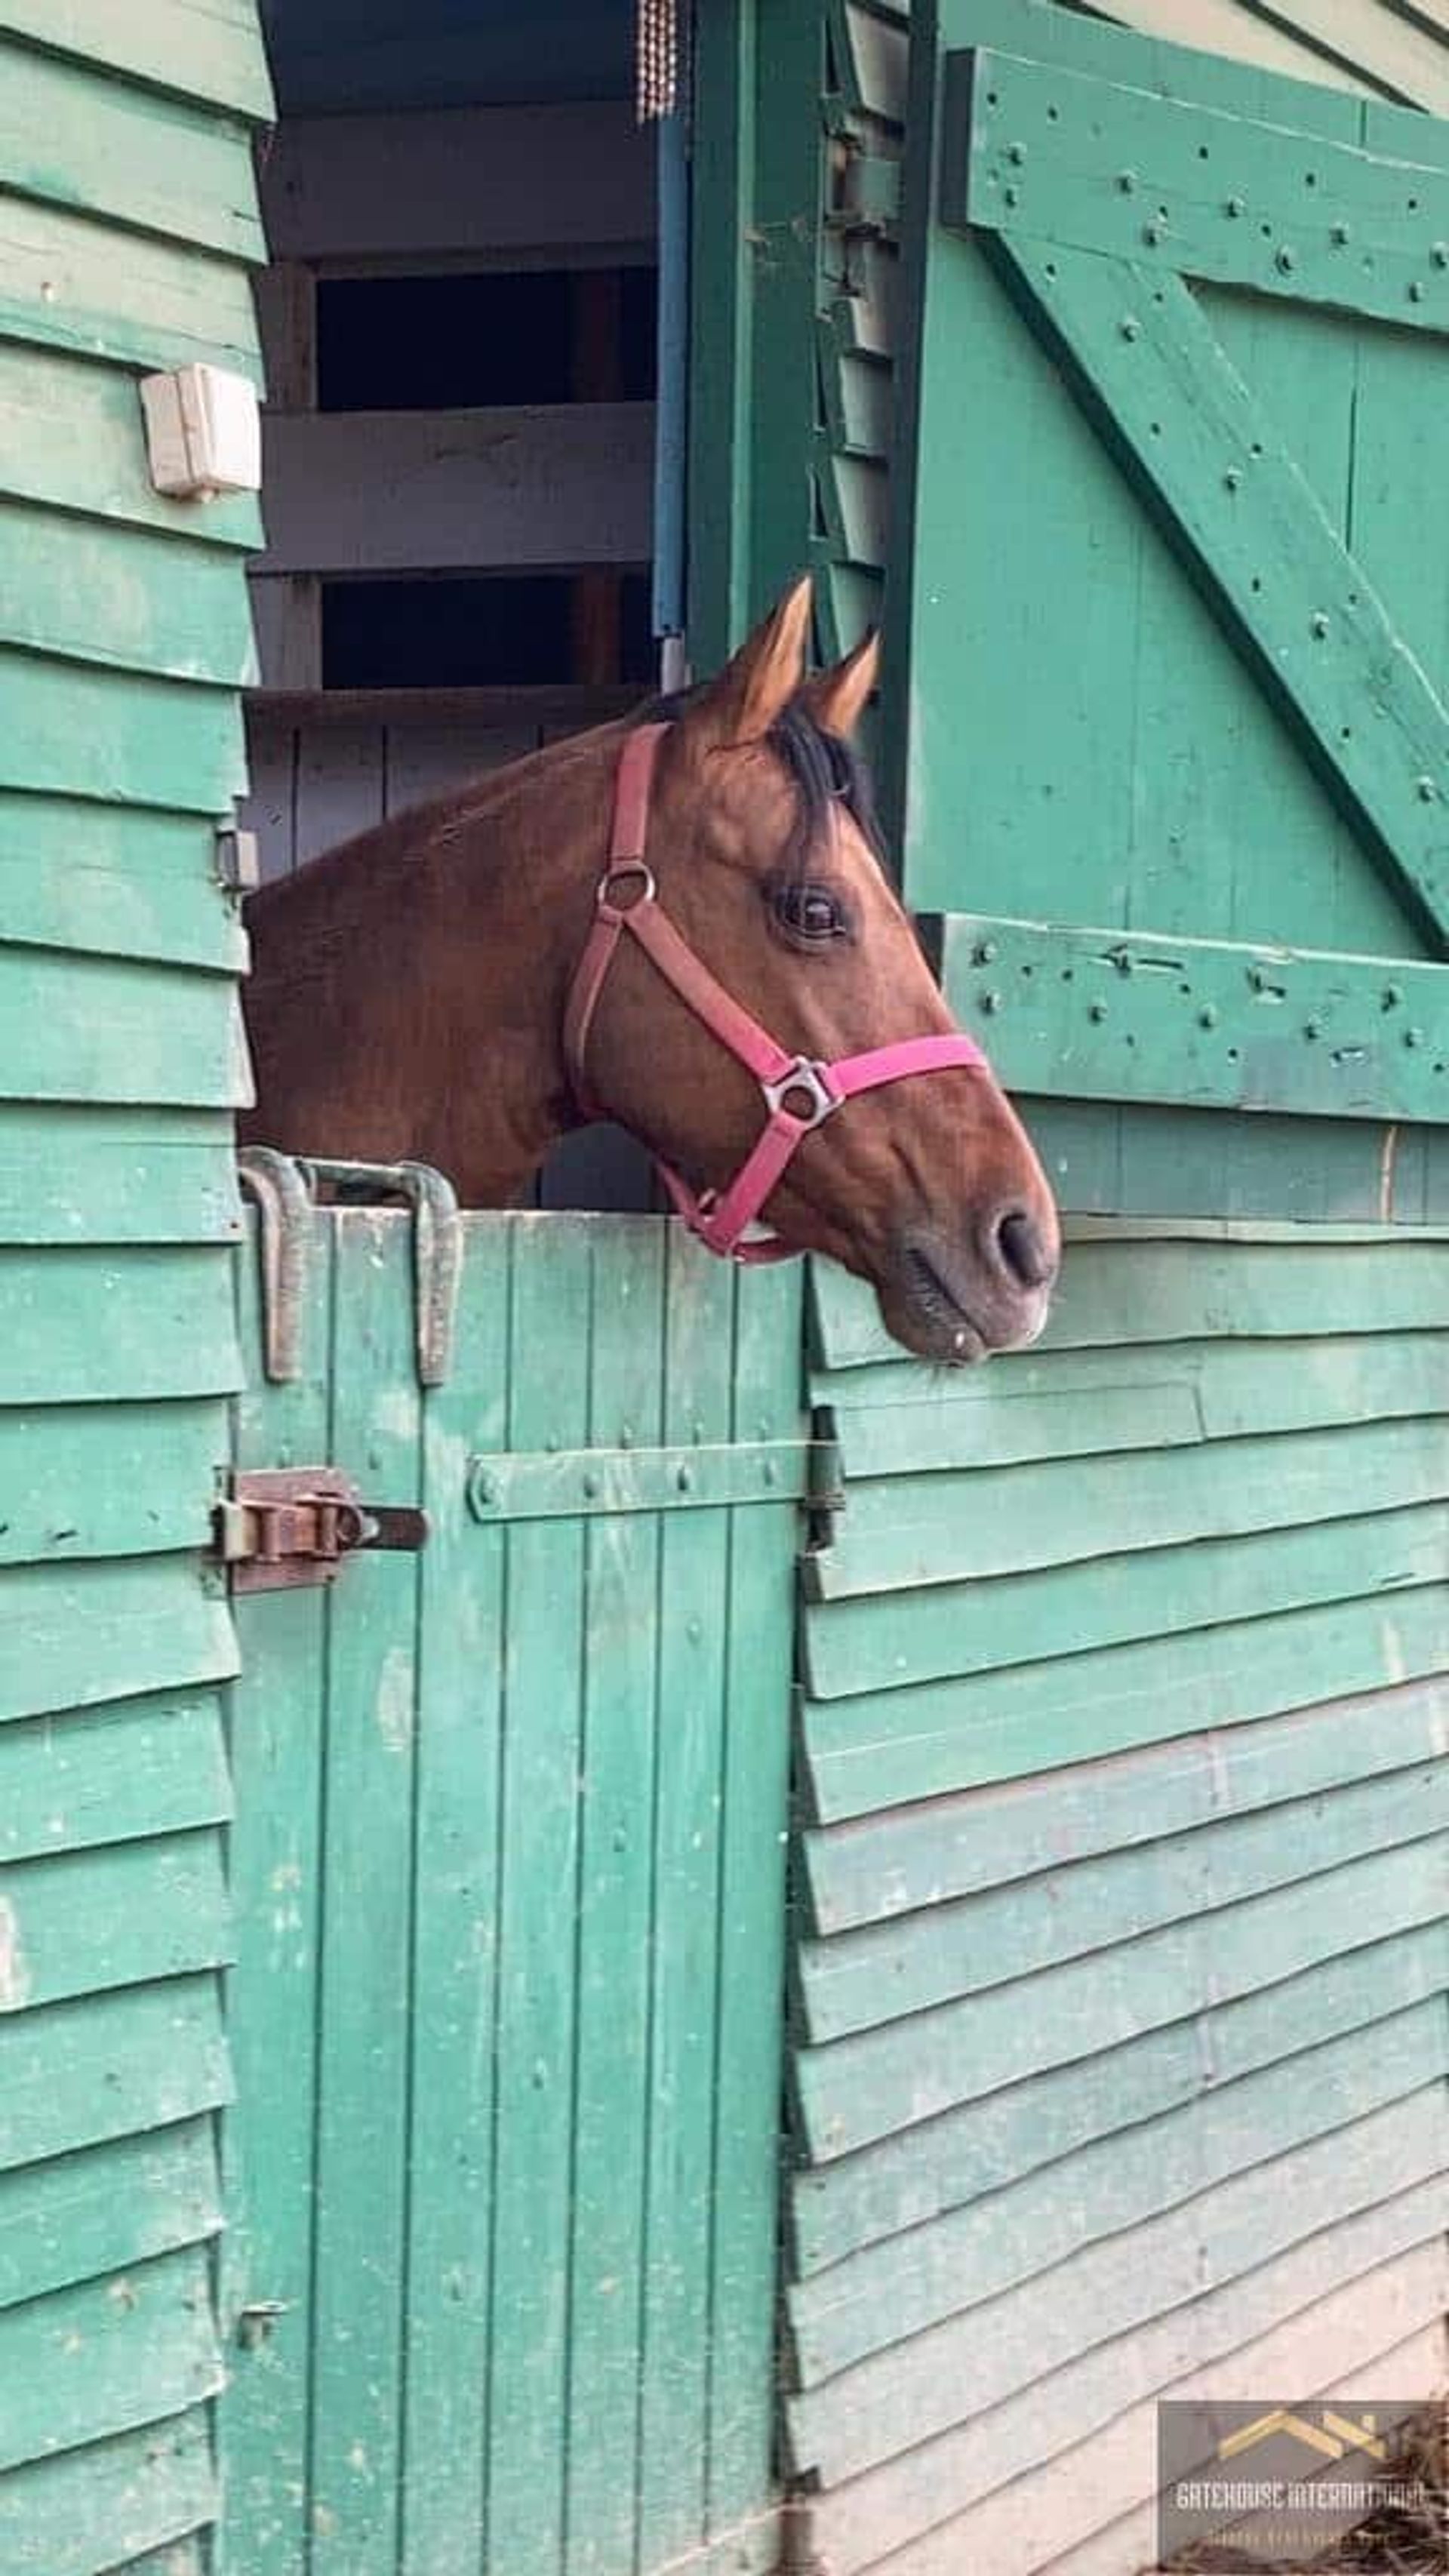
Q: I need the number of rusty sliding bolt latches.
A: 1